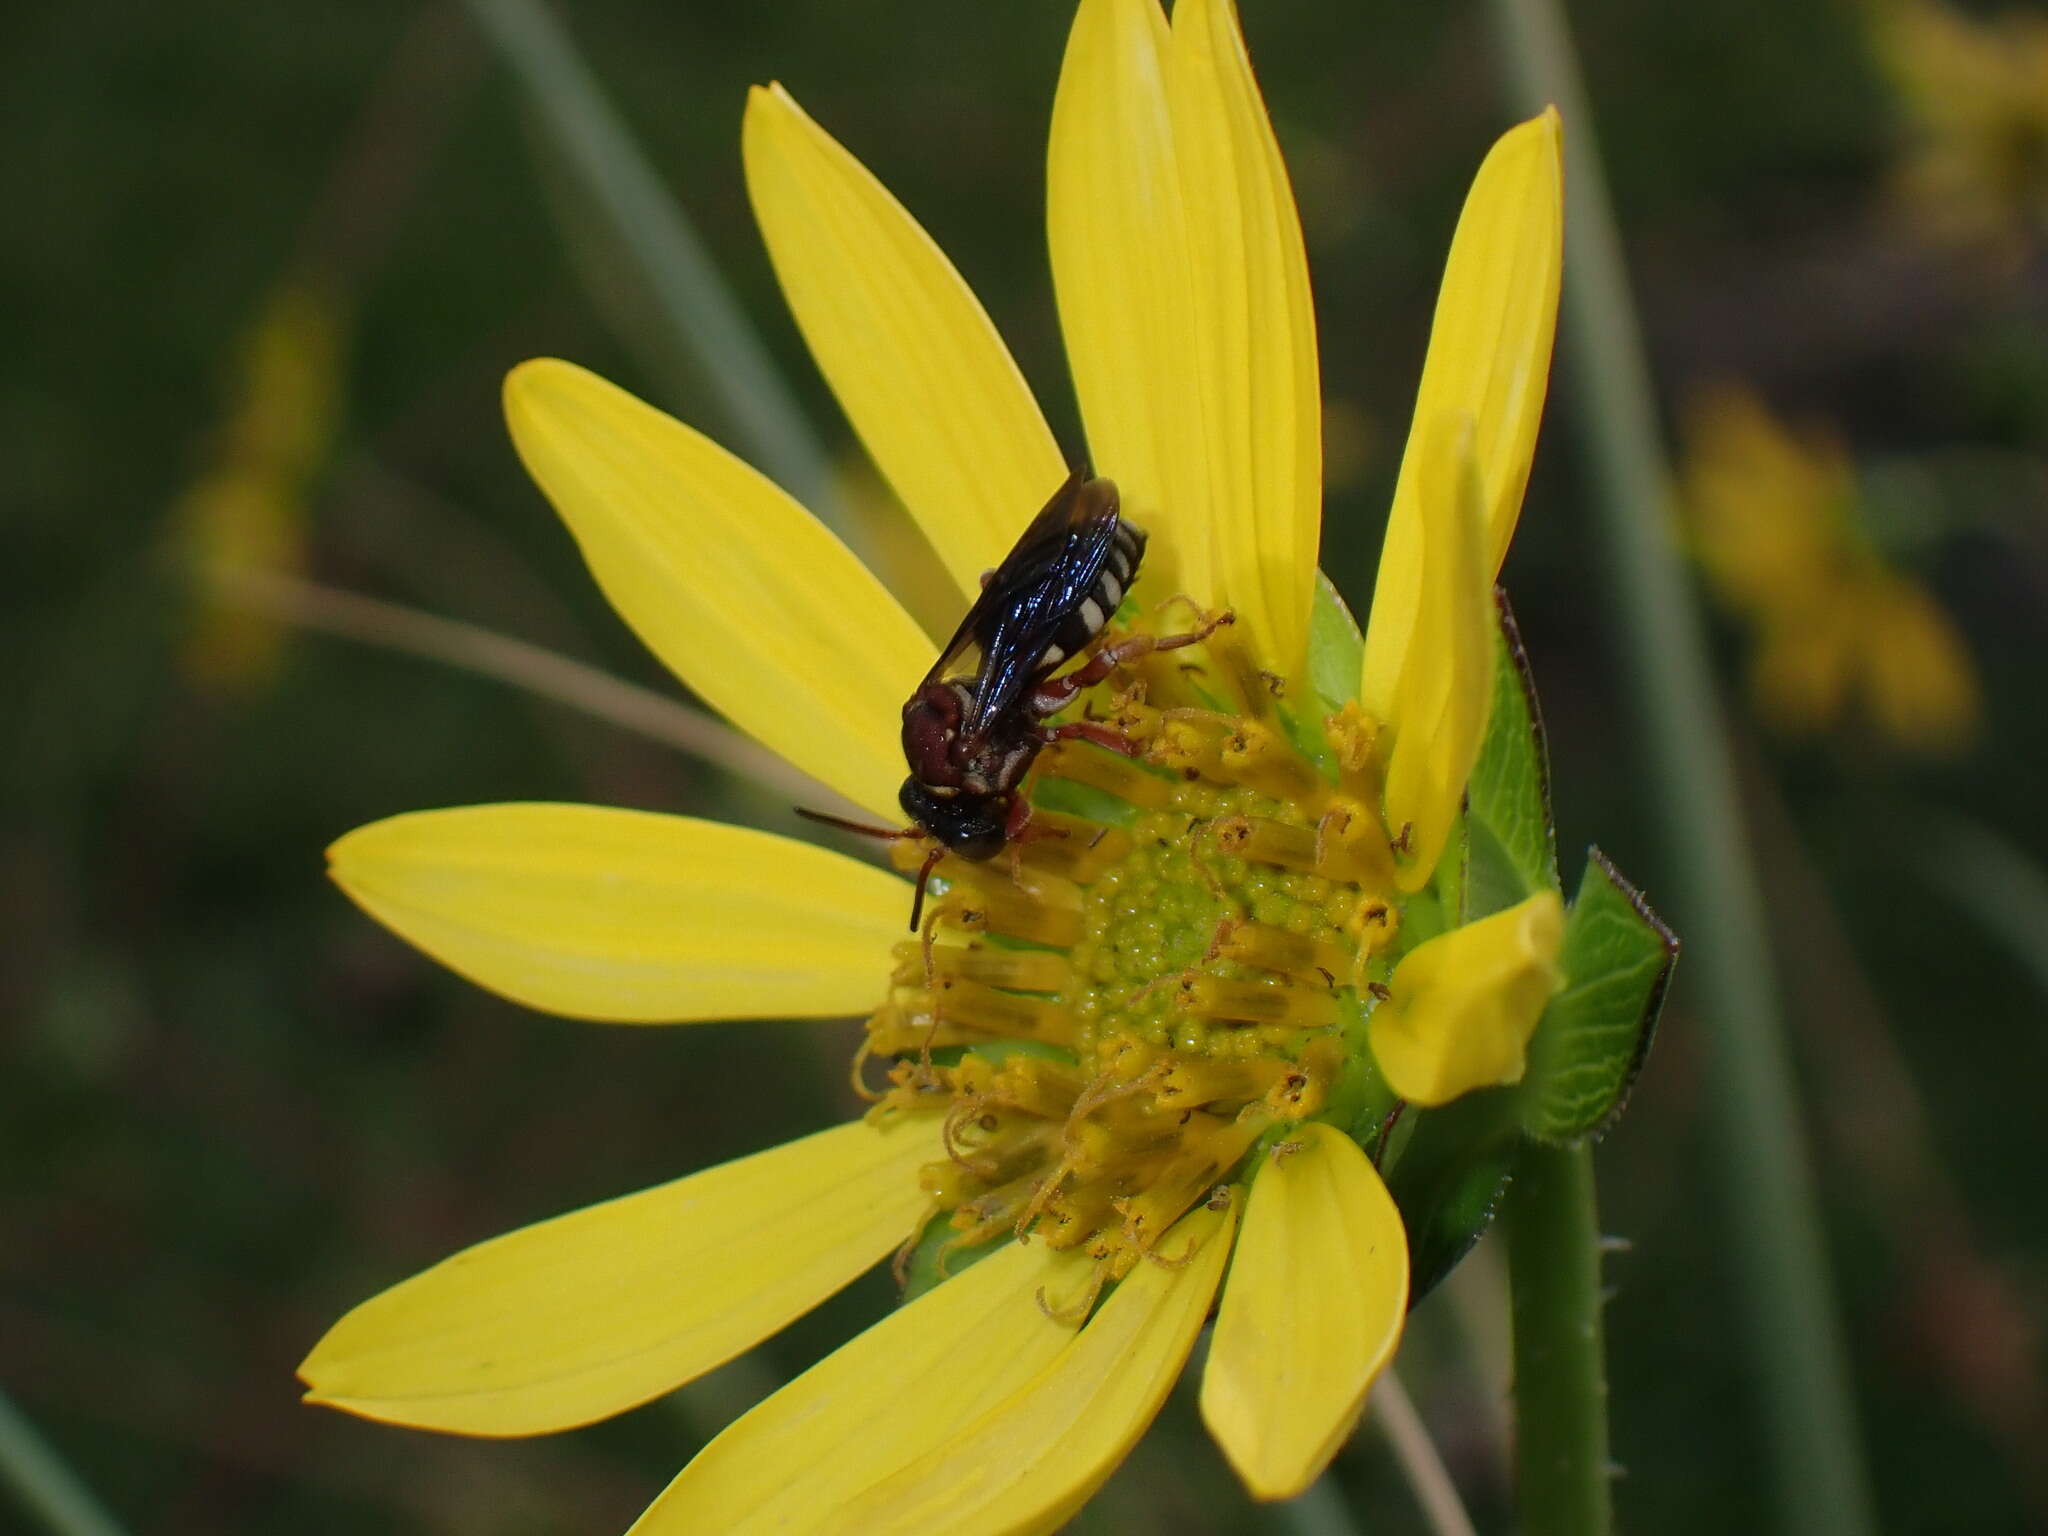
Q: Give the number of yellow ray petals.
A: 12